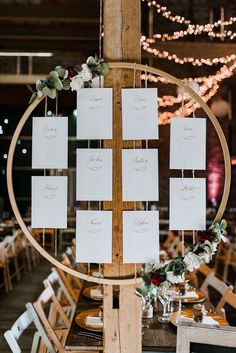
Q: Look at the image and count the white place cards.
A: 10